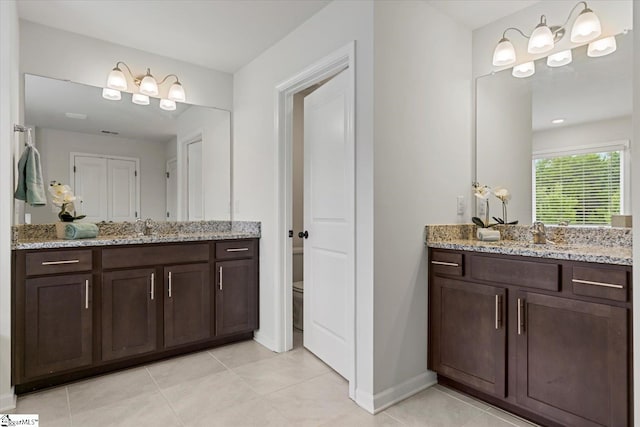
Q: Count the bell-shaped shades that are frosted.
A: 6